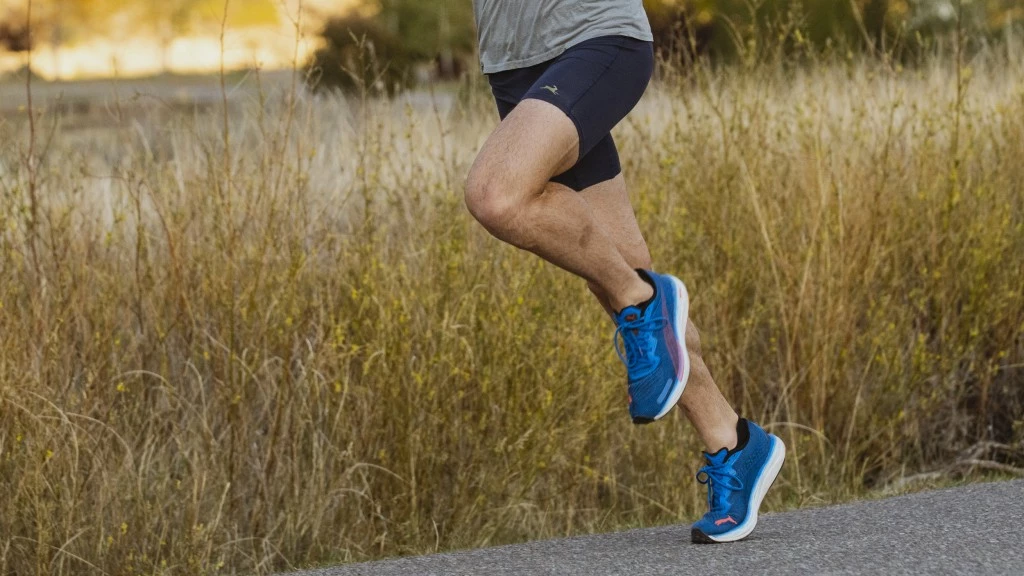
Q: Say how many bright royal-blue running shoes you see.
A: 2